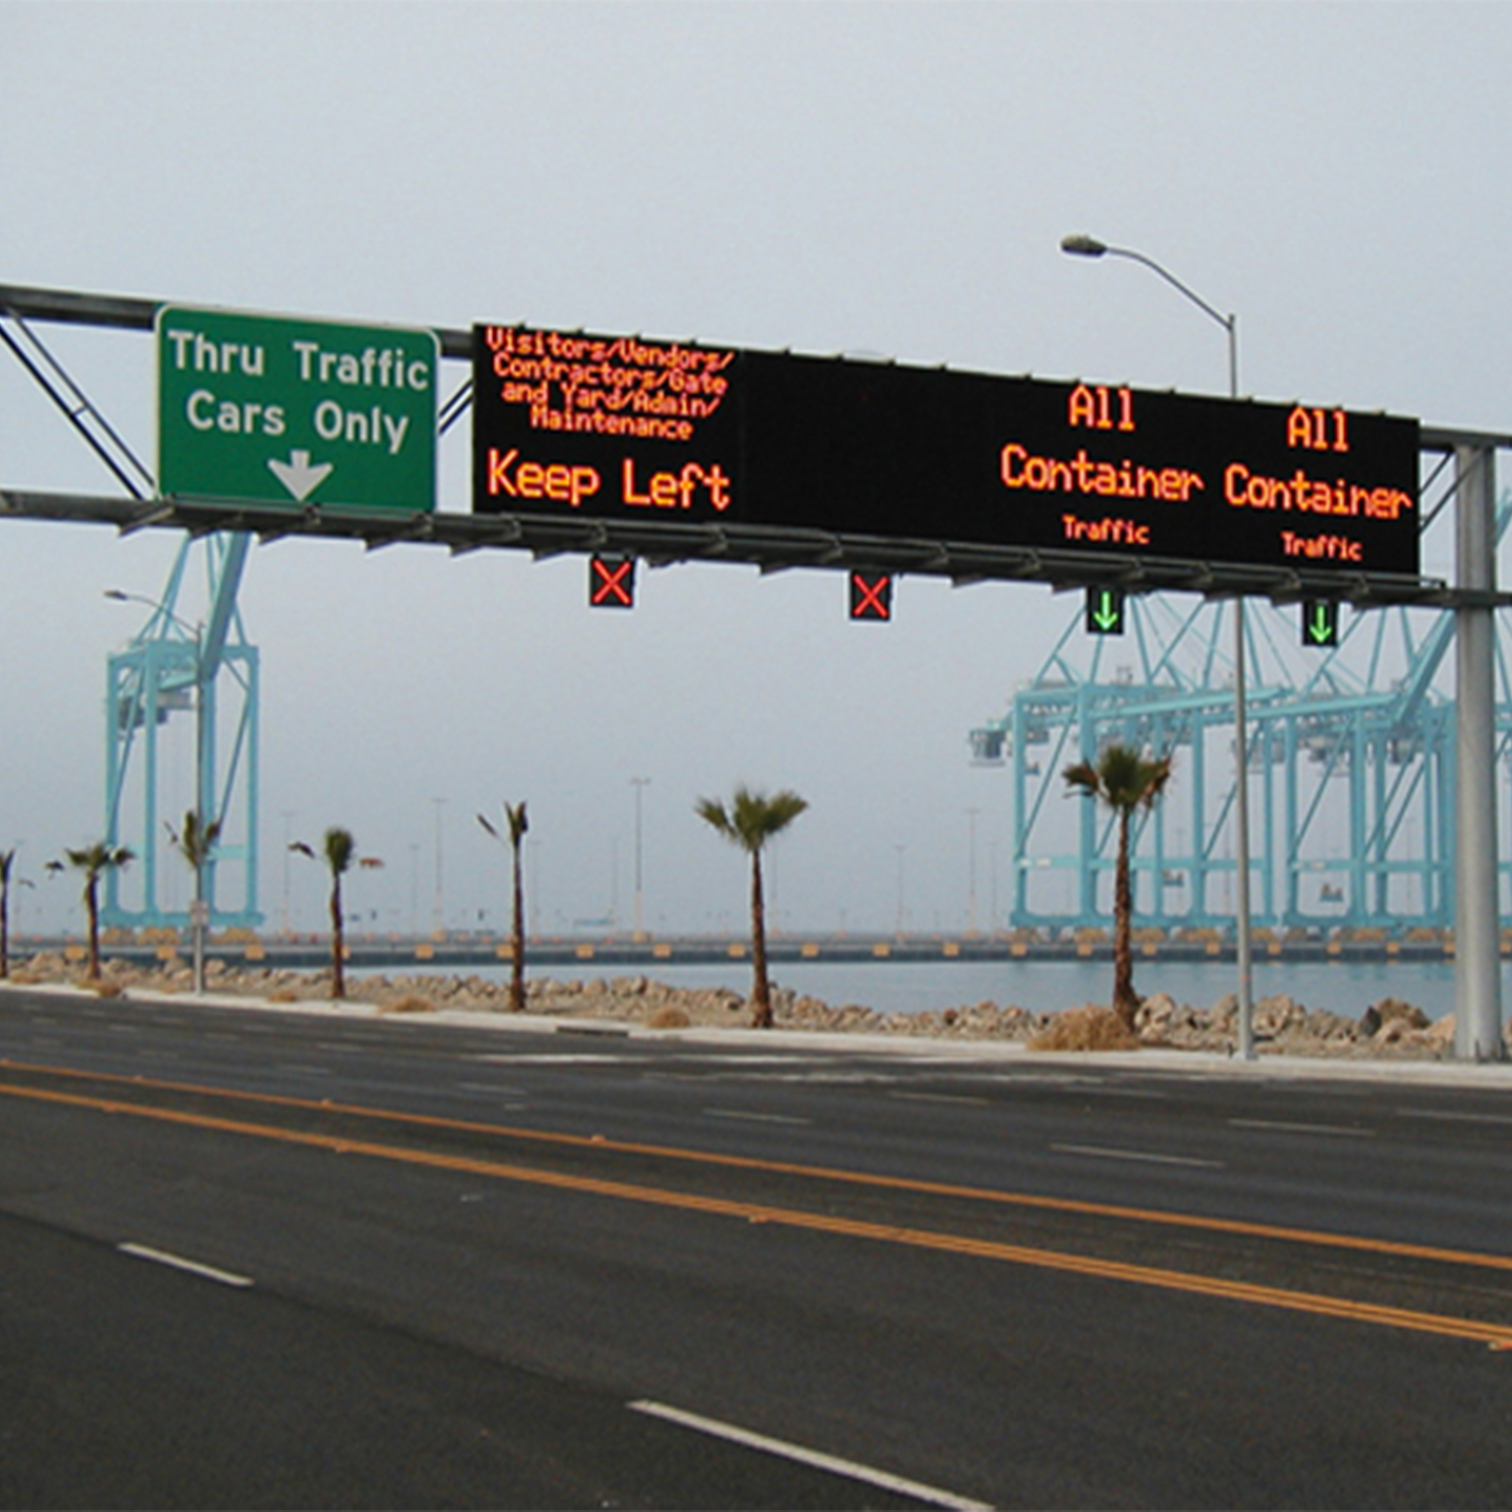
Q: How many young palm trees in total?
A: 7